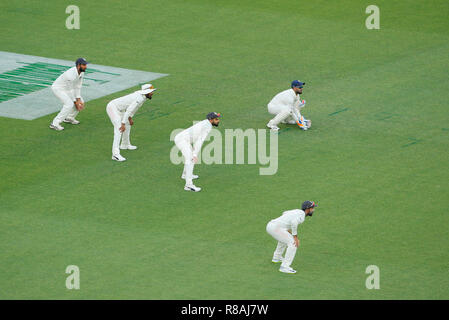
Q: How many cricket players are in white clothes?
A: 5